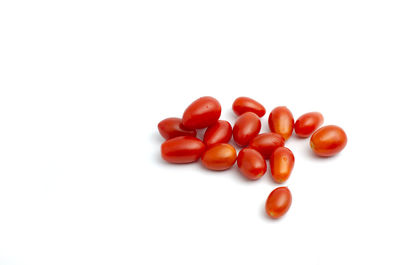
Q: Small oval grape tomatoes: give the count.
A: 14